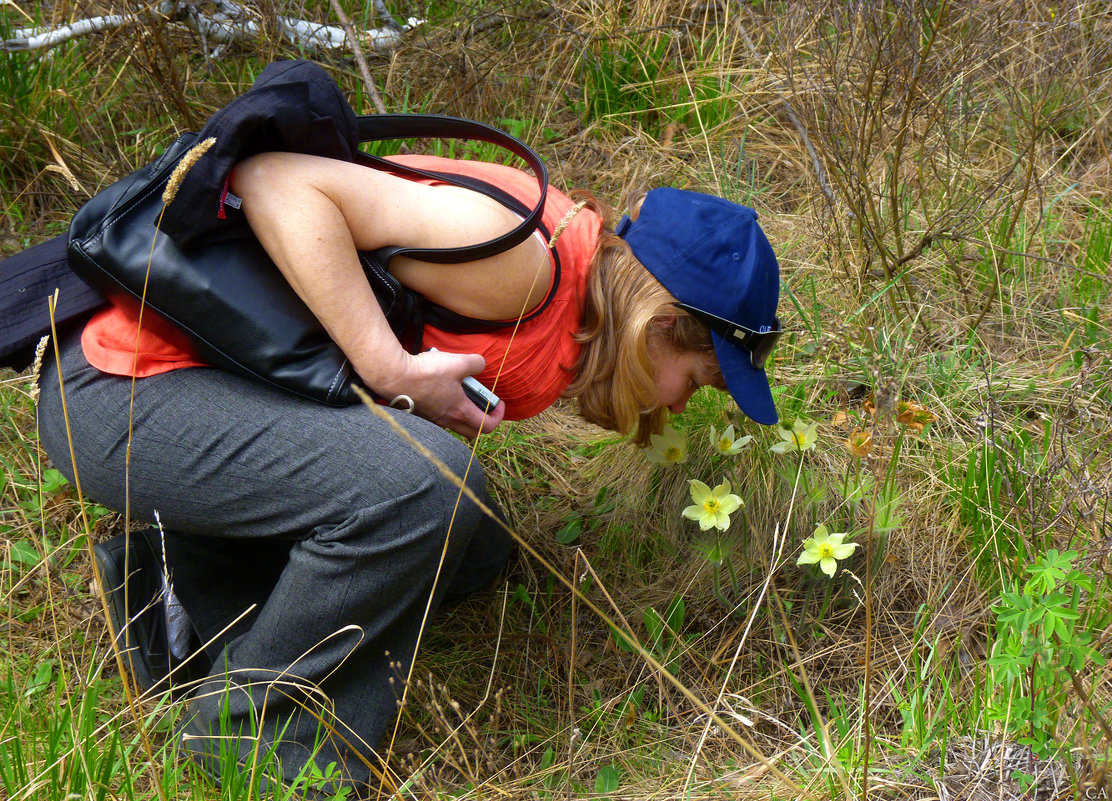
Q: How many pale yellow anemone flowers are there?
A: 5